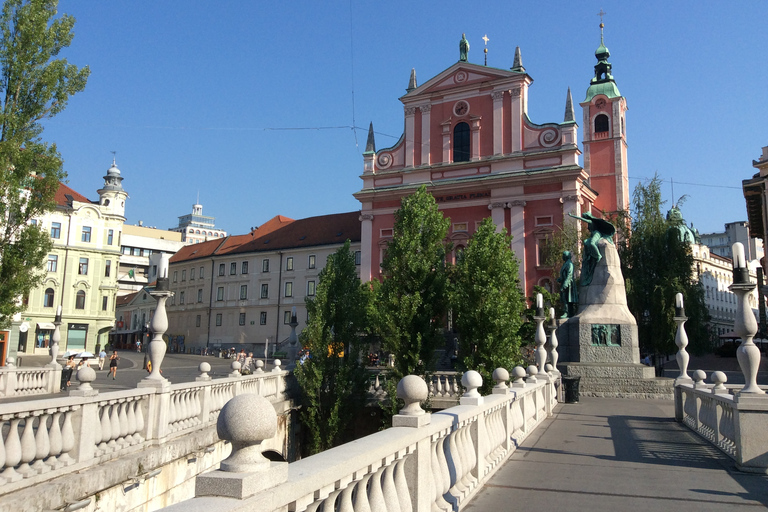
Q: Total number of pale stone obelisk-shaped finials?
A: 4